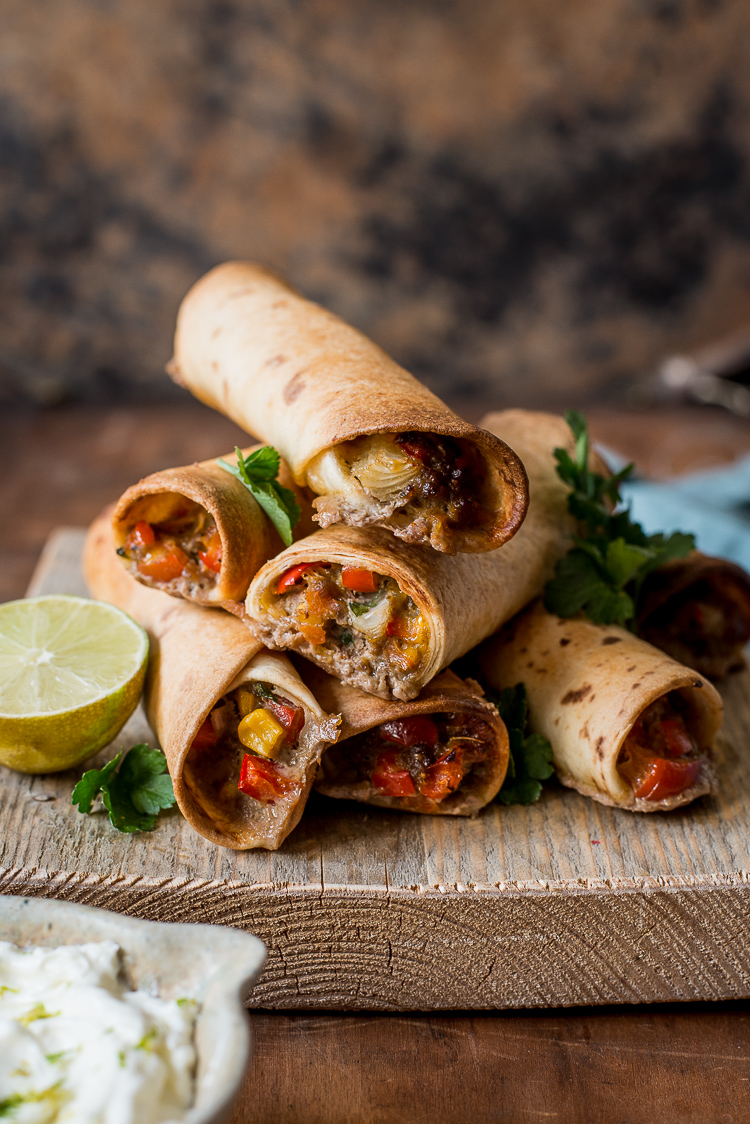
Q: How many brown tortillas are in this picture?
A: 7